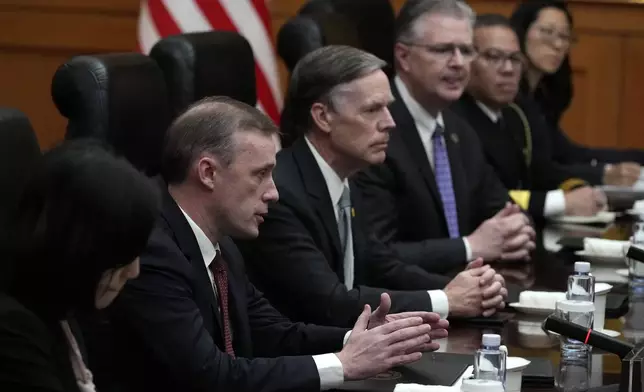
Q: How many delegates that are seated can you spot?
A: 6